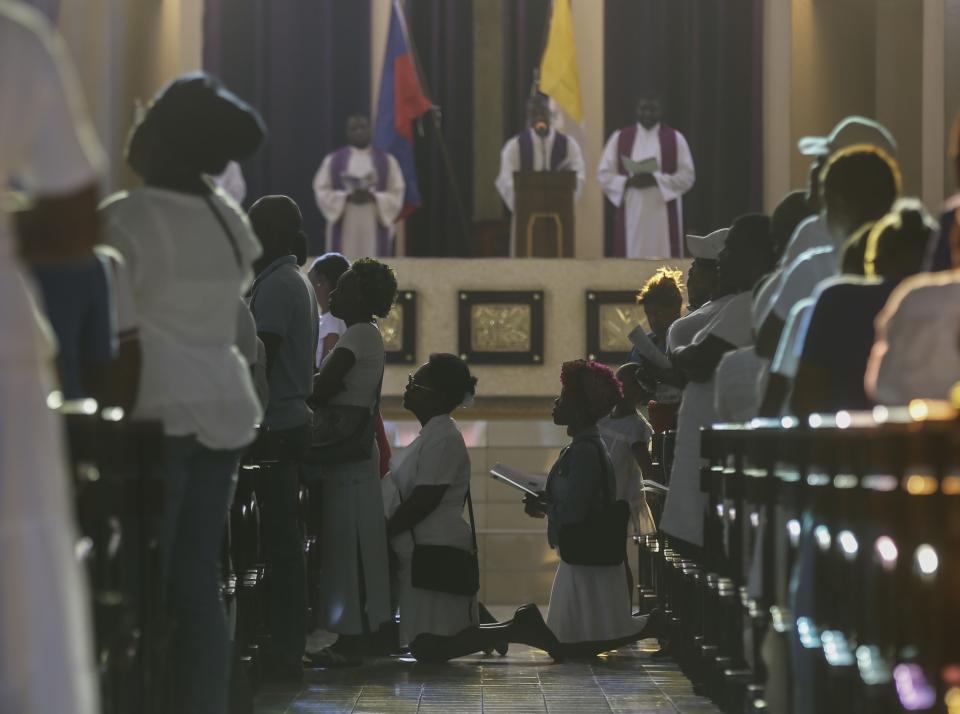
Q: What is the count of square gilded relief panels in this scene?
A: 3